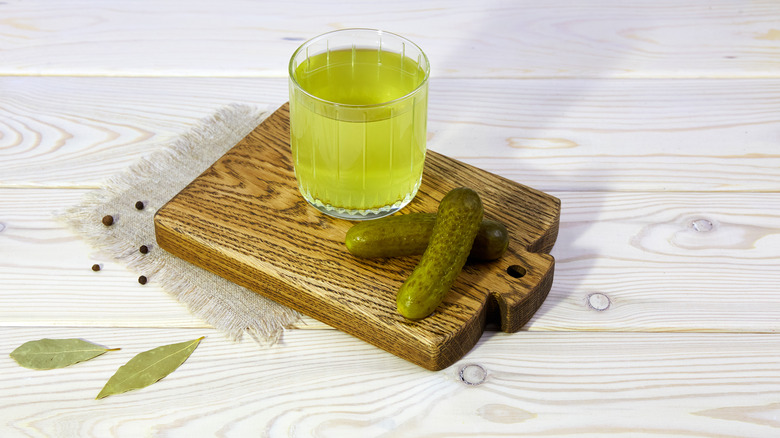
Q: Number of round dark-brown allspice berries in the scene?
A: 5